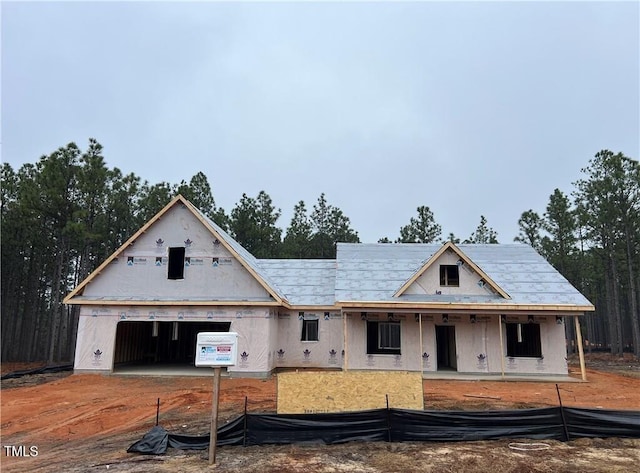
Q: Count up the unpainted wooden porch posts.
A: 4